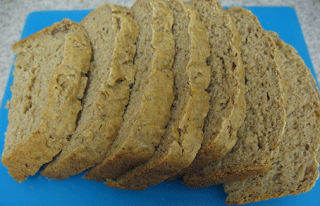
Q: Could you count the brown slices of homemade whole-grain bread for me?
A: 7